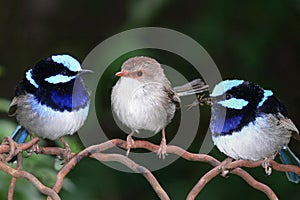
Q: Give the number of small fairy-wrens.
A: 3